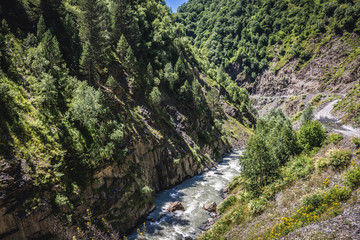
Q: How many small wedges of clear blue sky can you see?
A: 1